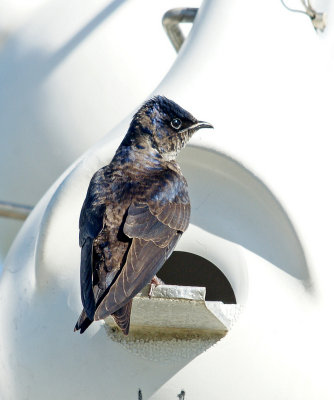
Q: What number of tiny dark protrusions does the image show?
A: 2